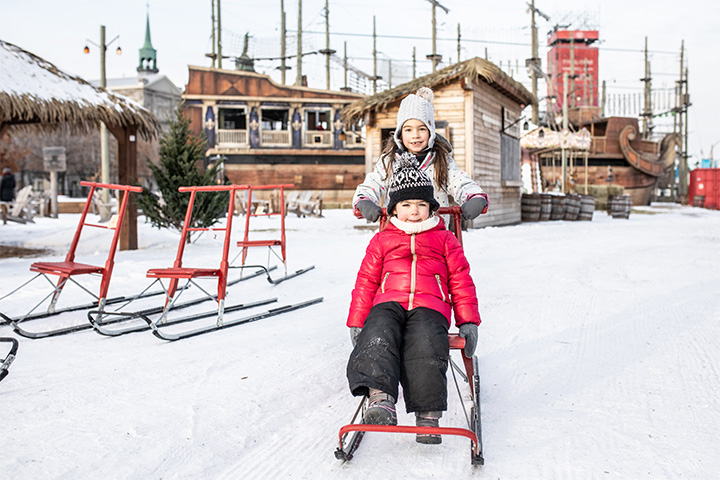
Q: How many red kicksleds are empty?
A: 3